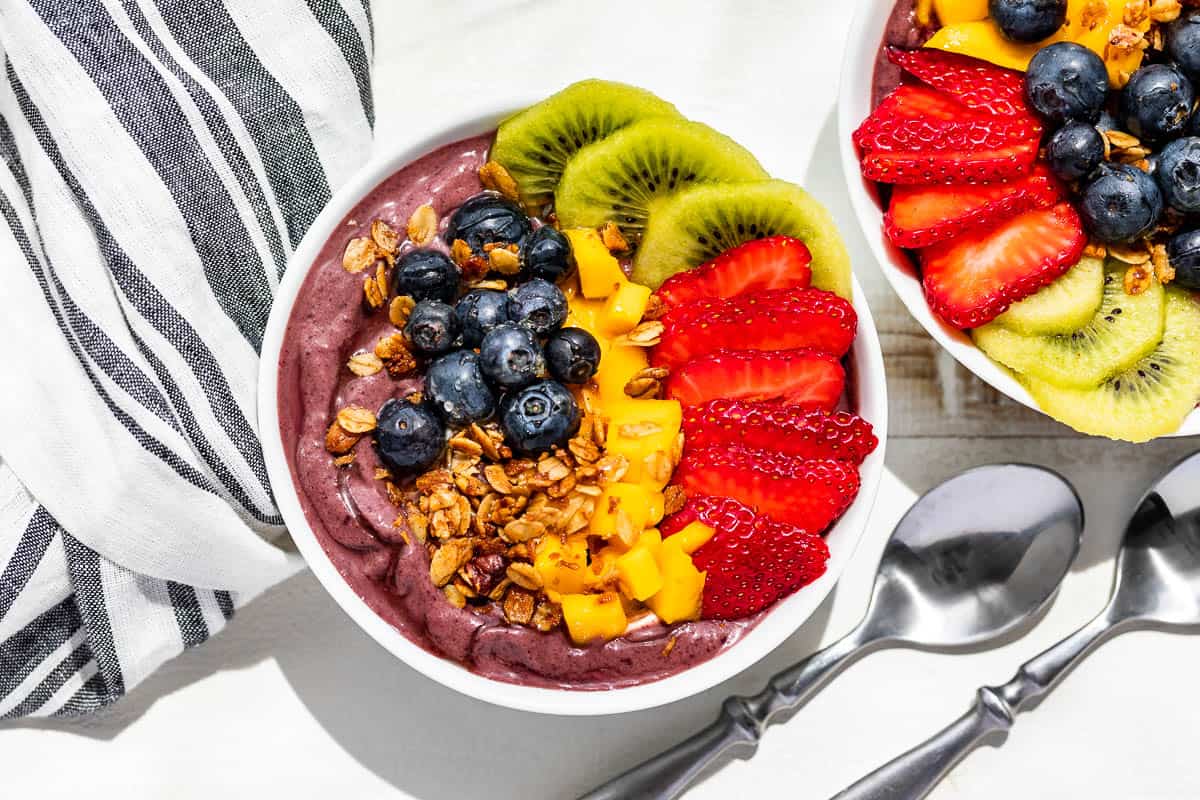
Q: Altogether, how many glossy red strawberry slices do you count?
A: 11